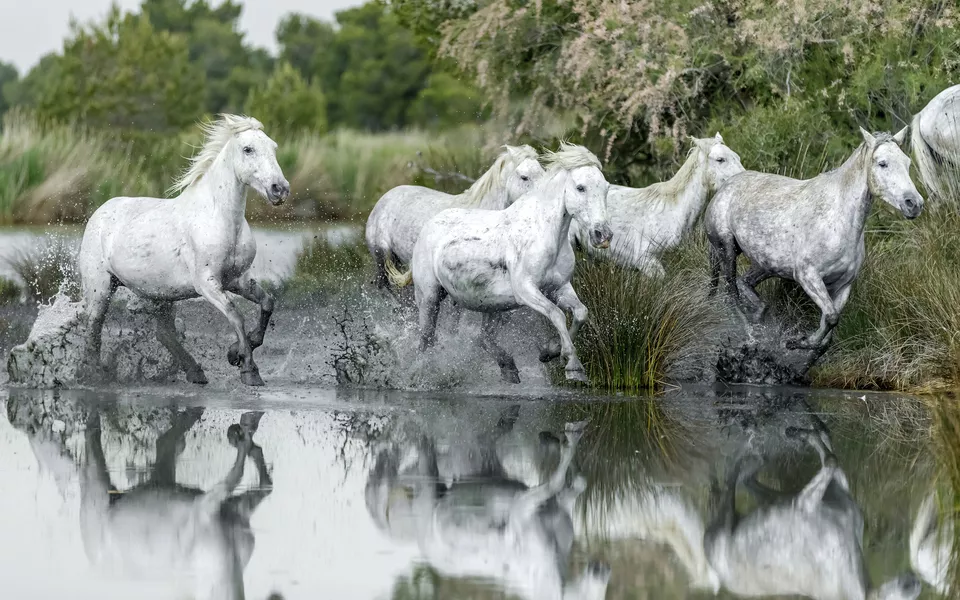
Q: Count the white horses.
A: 6